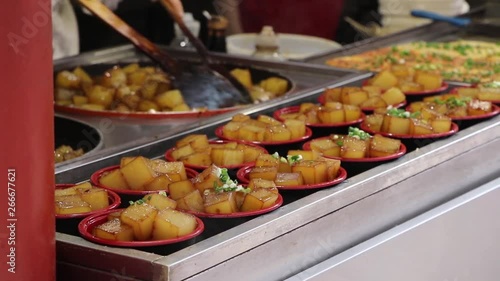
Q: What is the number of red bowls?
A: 14